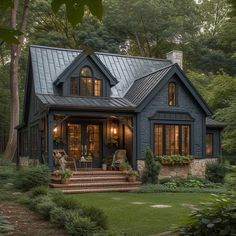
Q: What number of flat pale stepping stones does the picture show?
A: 4